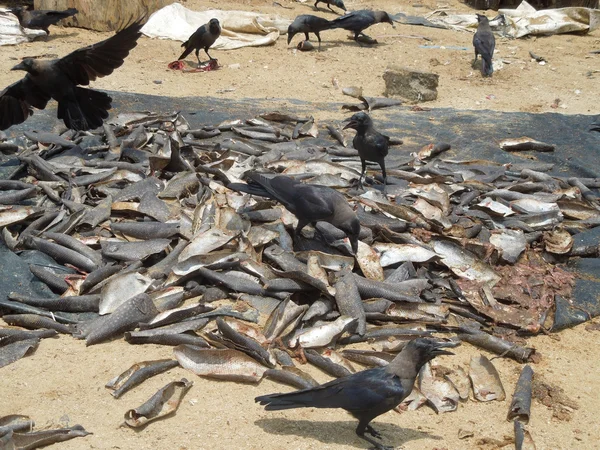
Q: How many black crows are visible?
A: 10